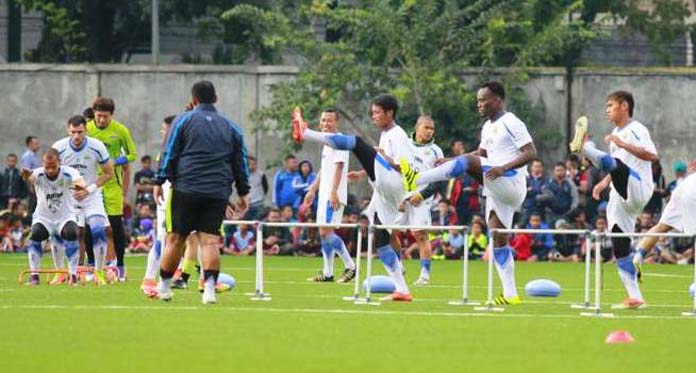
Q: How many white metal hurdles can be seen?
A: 5